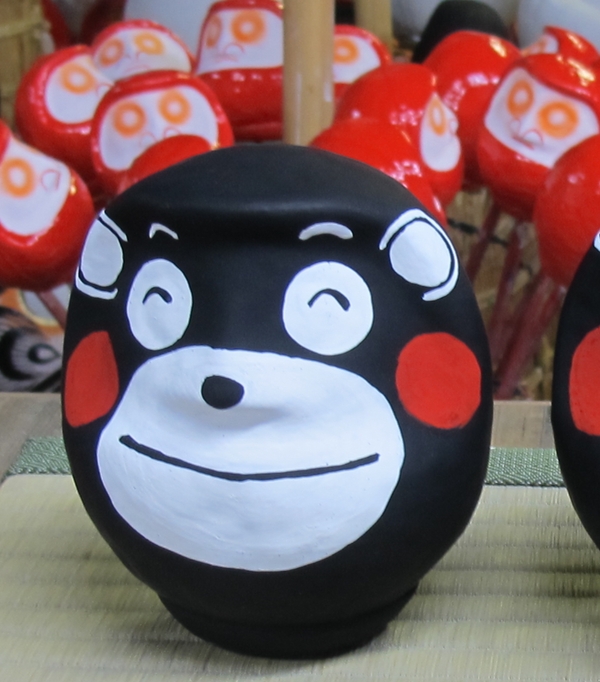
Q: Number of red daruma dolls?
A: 13